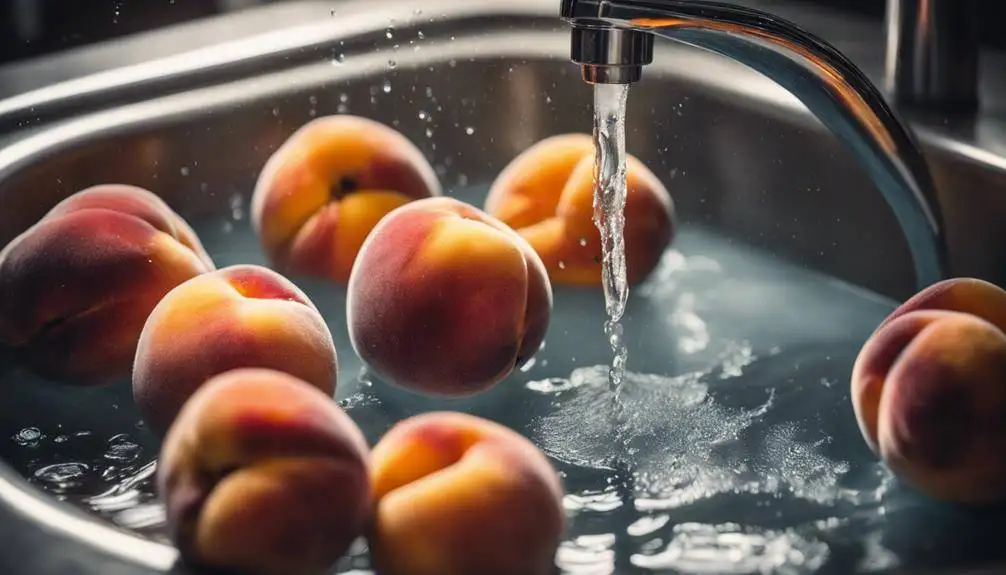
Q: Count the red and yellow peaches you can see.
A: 8